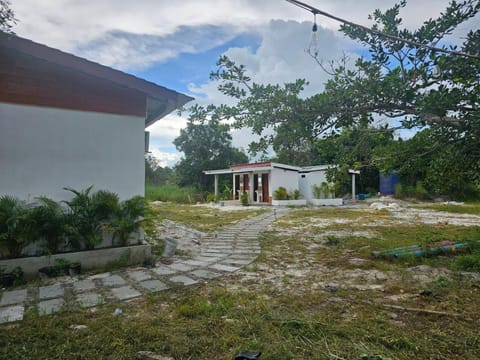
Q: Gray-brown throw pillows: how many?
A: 0